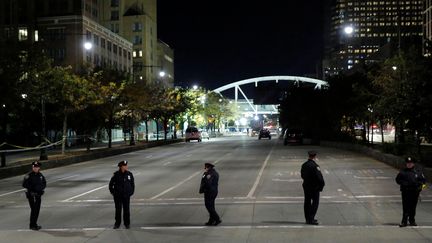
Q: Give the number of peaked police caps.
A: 5